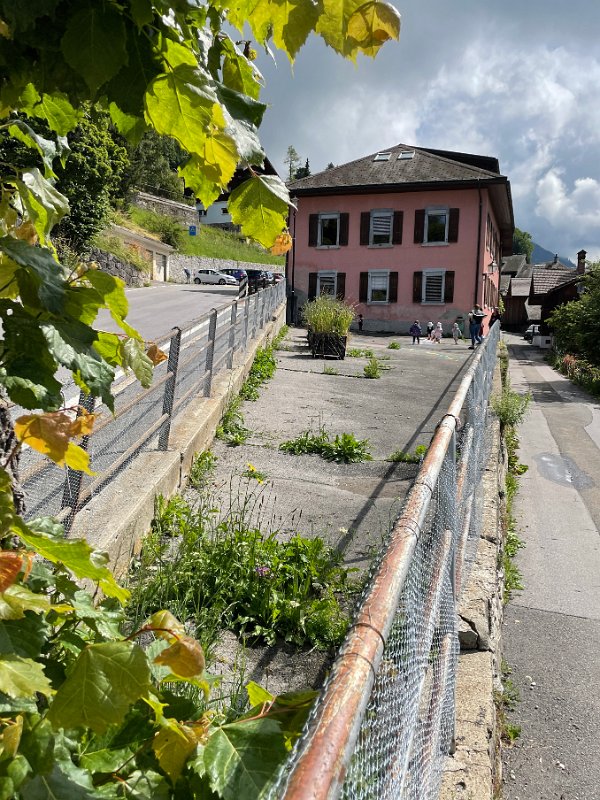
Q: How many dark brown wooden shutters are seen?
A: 12